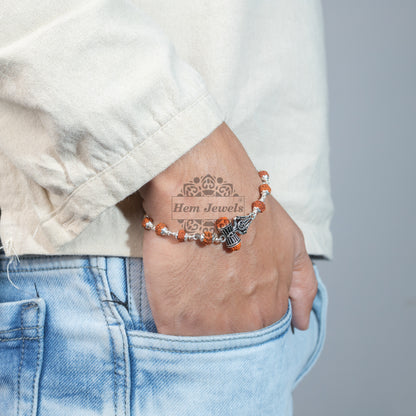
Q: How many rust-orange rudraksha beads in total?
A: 9